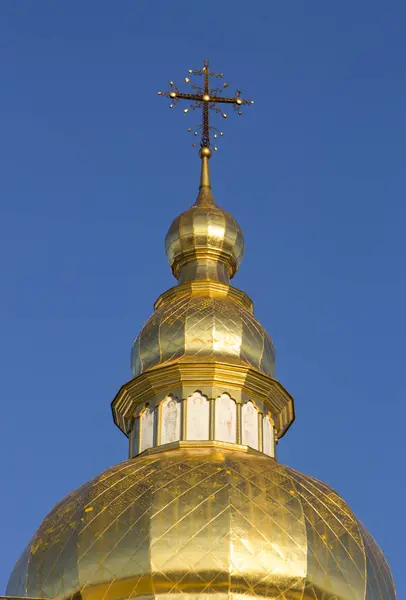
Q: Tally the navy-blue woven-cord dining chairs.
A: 0